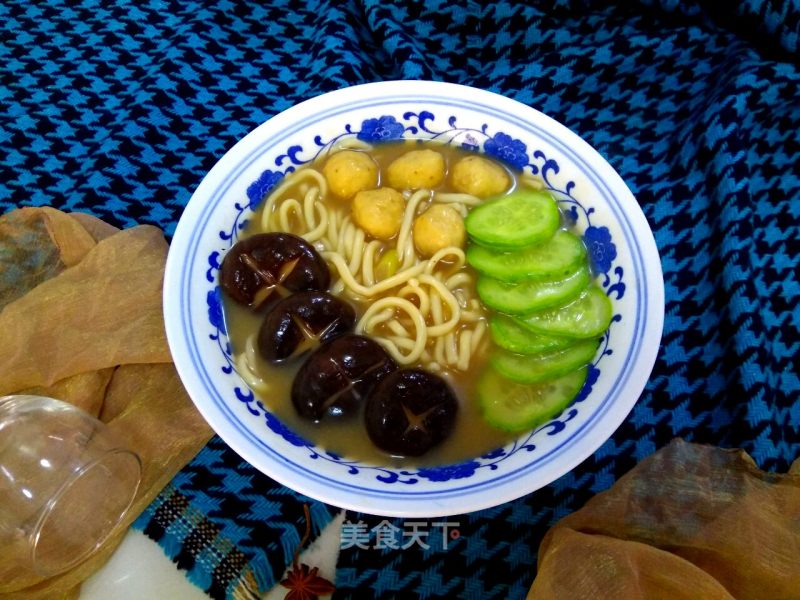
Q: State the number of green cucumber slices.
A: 7